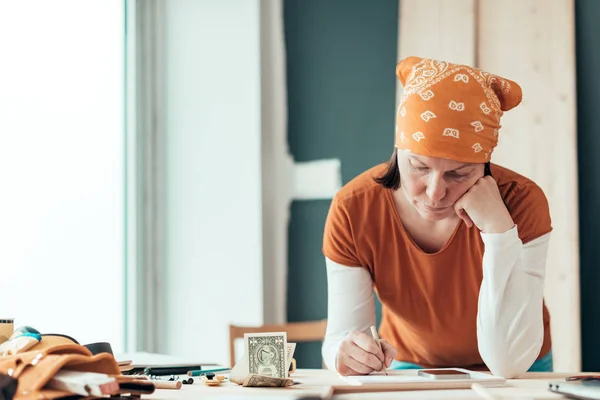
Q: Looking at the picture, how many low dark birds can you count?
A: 0